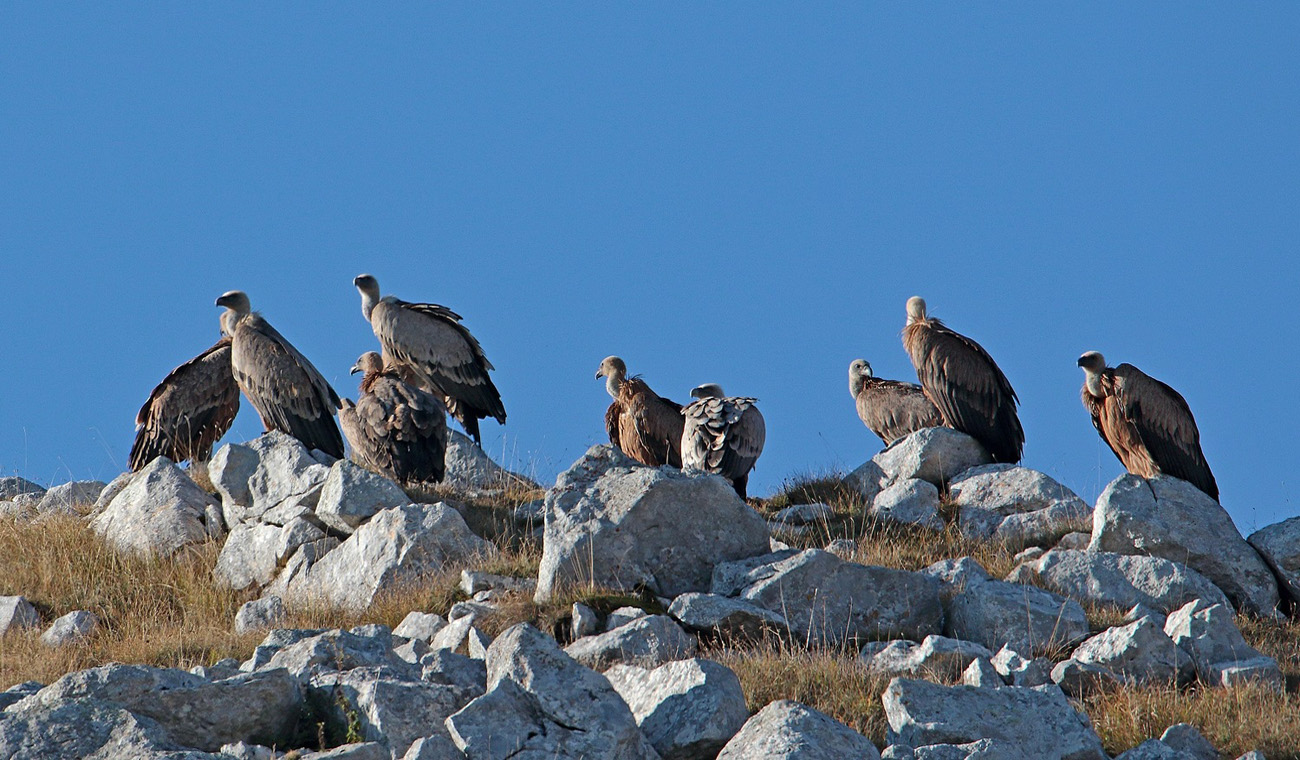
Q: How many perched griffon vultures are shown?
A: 9